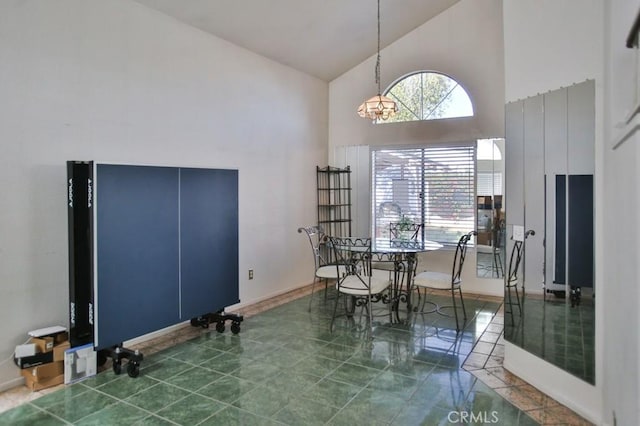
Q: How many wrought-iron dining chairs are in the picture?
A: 4